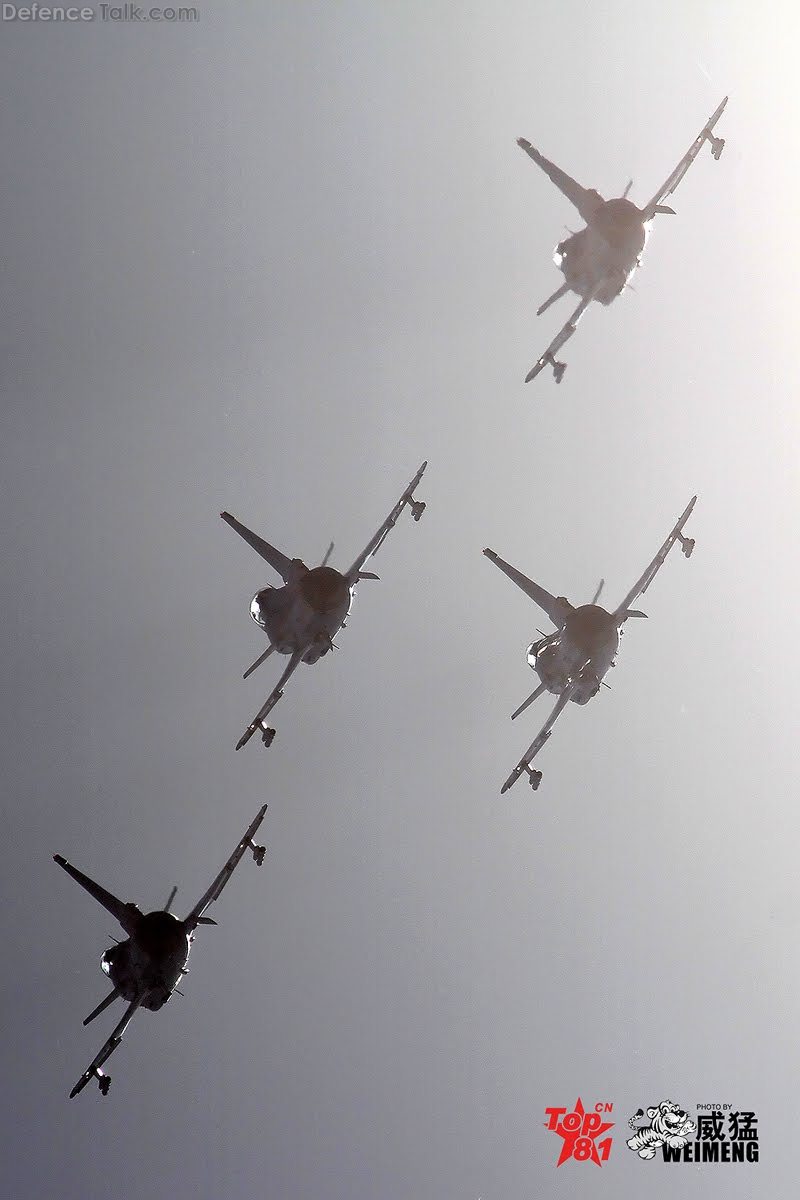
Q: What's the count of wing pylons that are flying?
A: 8